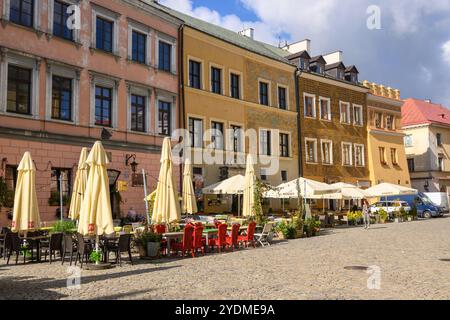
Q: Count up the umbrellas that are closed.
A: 6